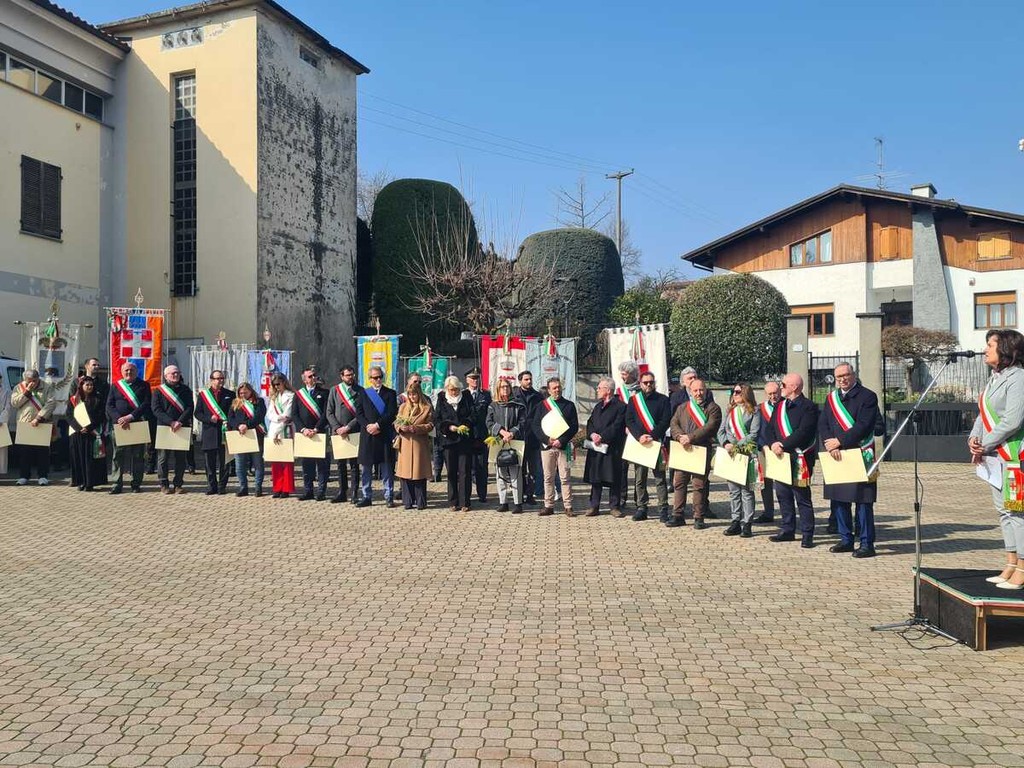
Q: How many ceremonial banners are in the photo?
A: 9